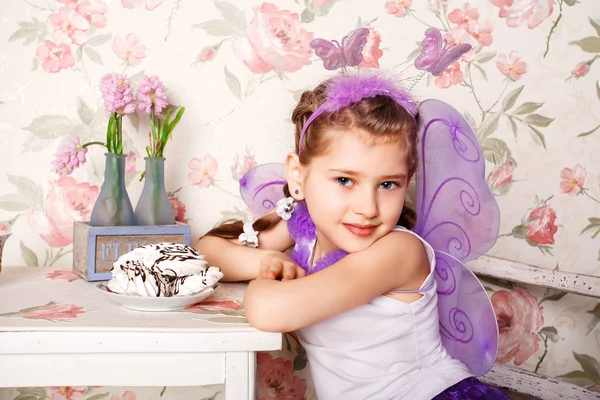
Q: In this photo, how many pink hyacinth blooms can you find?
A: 3